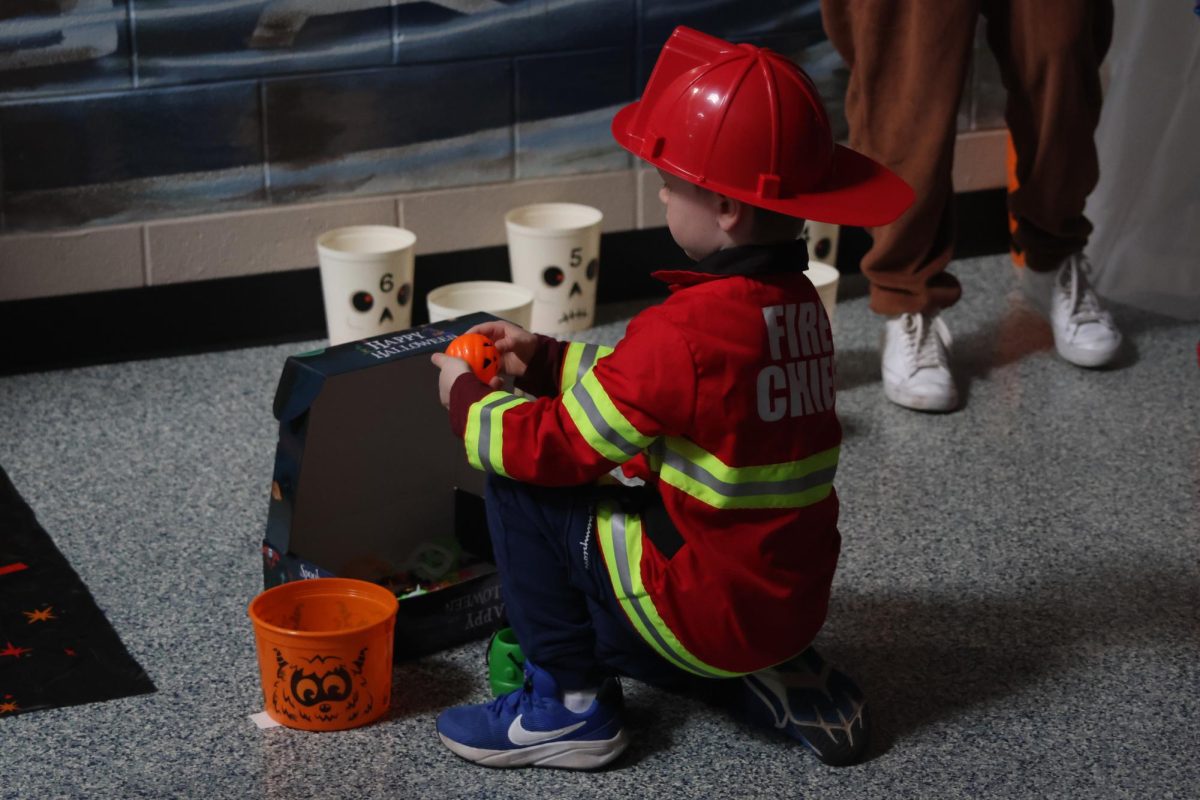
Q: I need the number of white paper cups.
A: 5